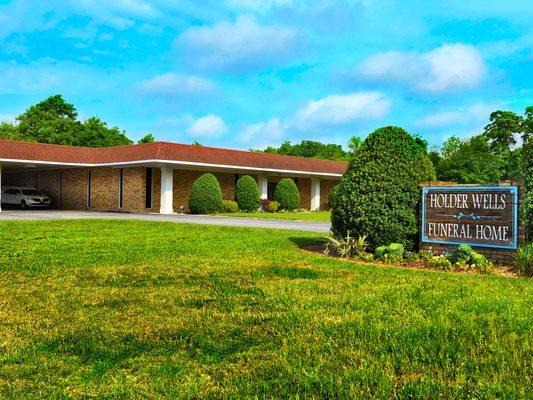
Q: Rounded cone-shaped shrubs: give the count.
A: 4